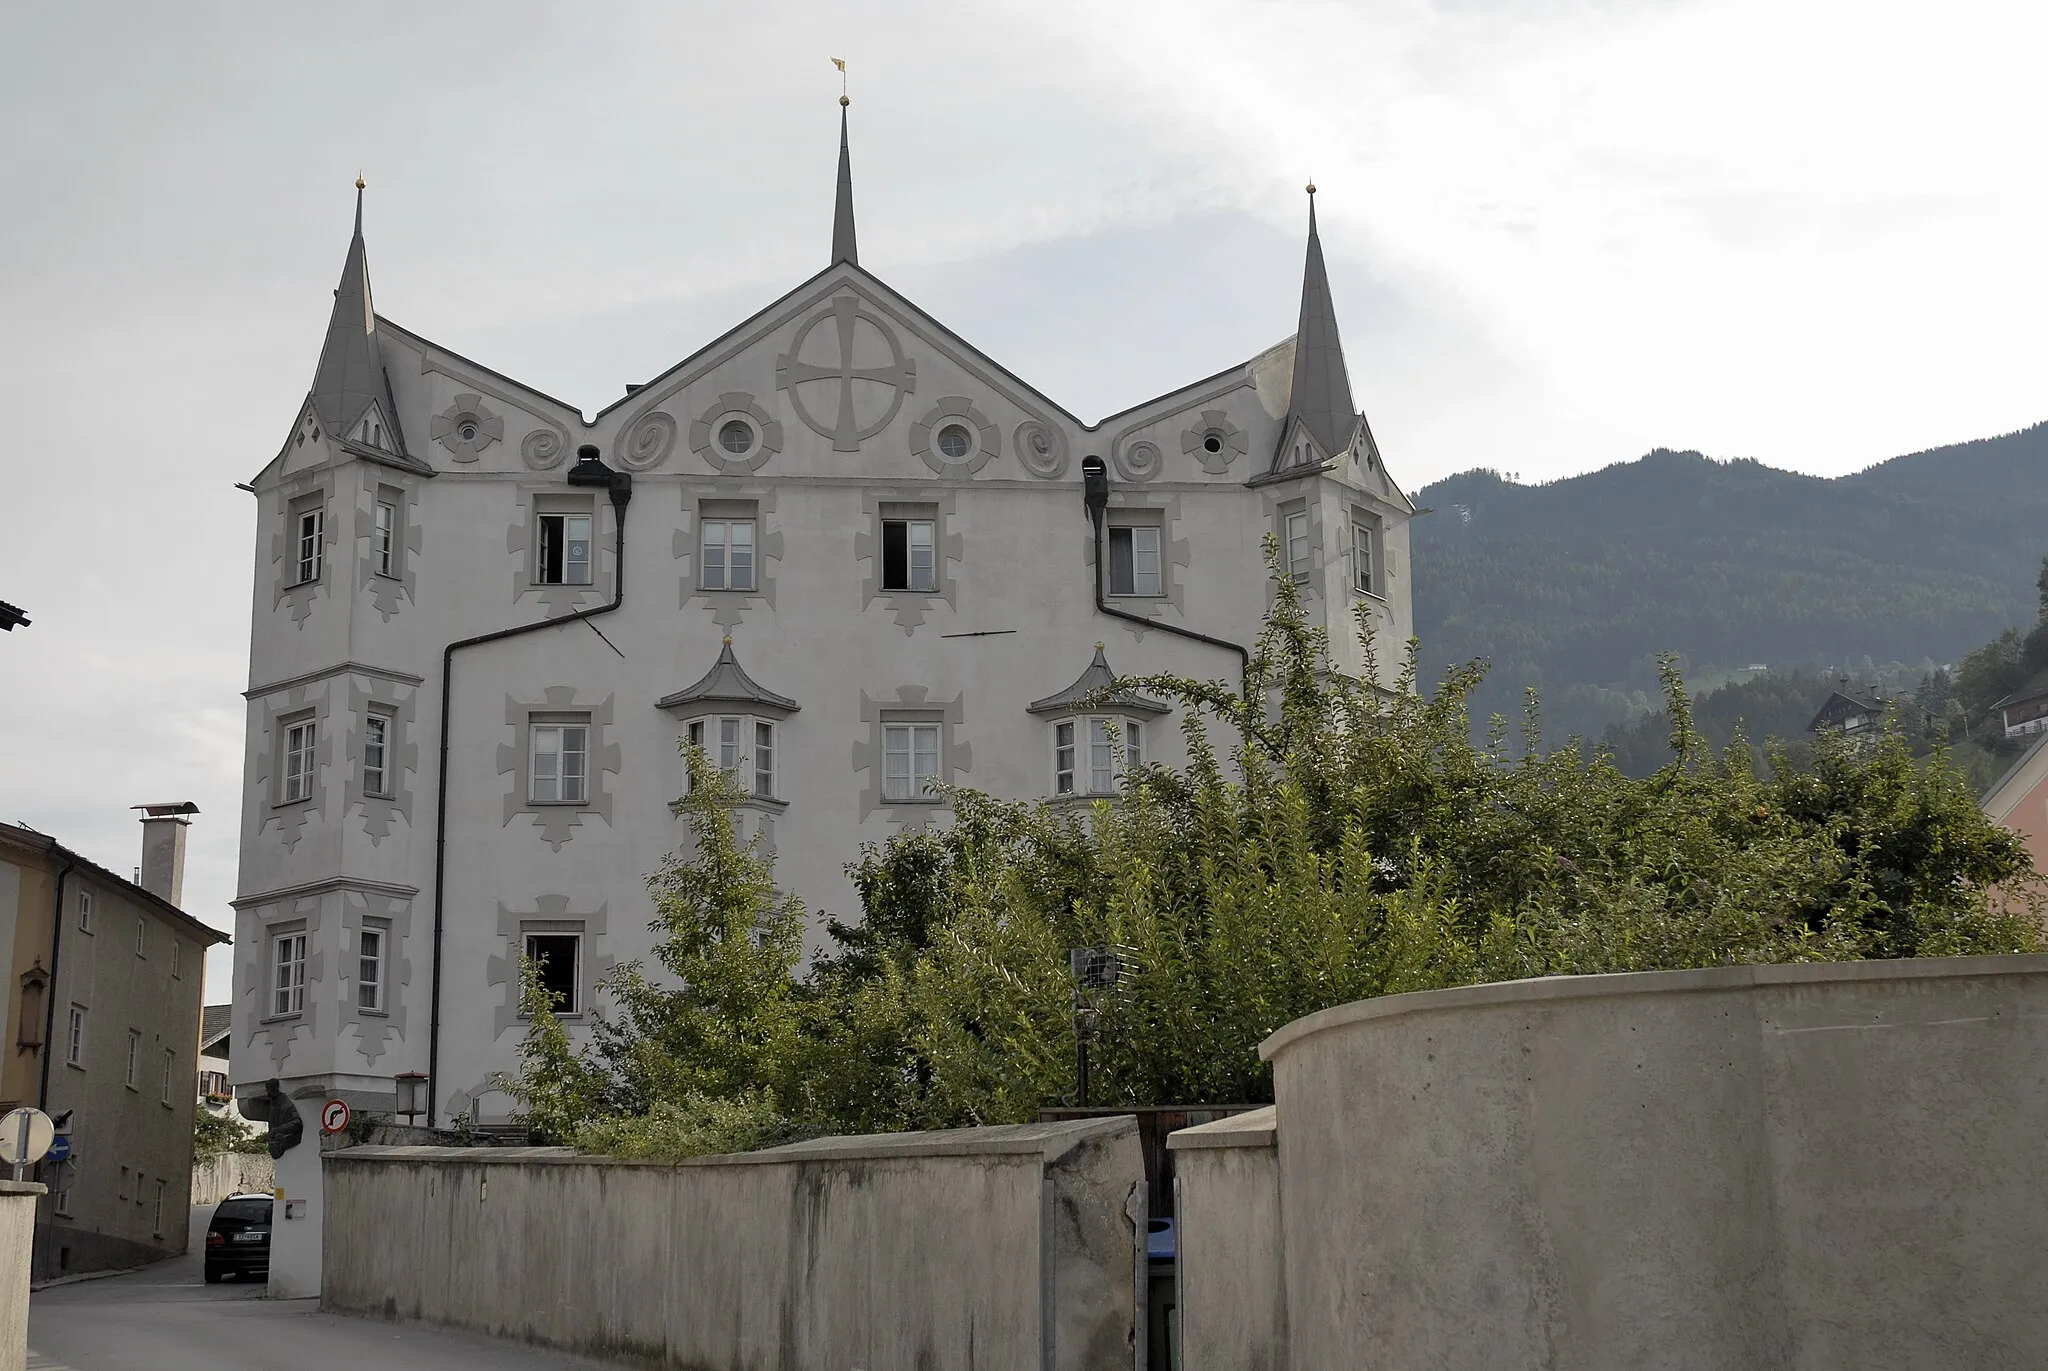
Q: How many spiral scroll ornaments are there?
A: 4